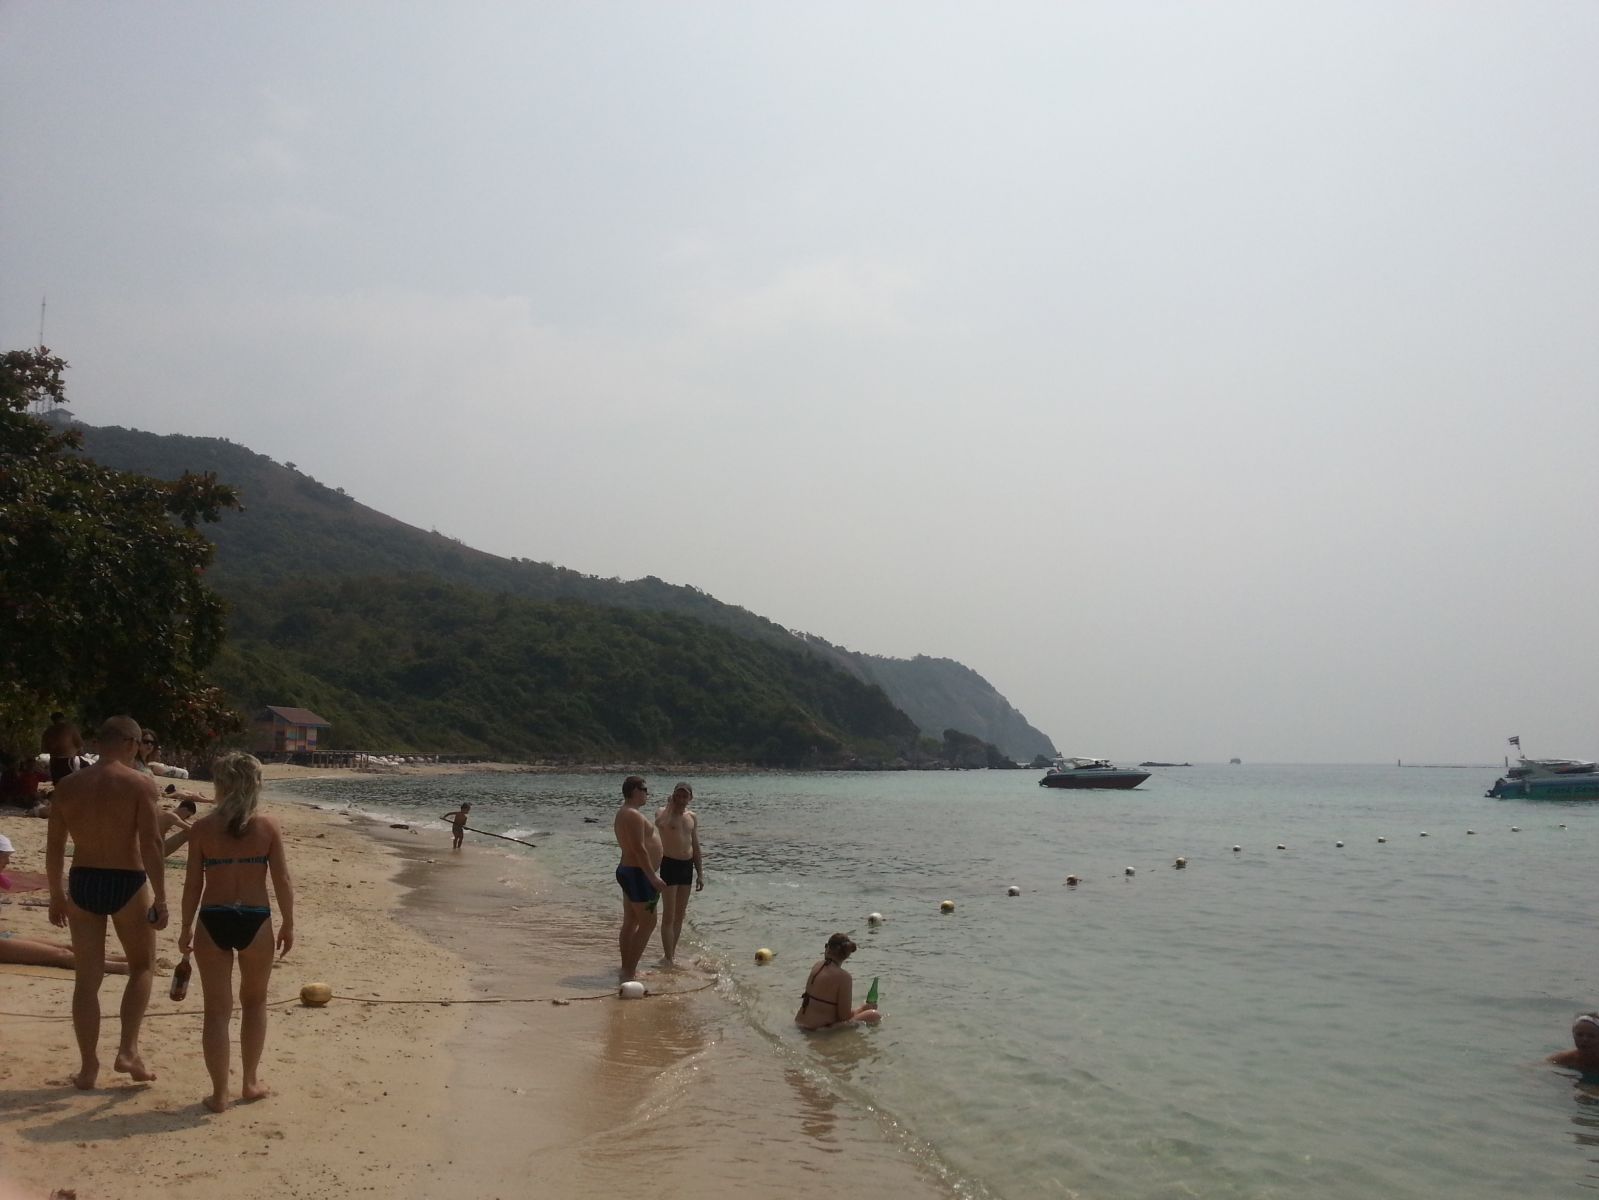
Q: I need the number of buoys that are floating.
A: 15